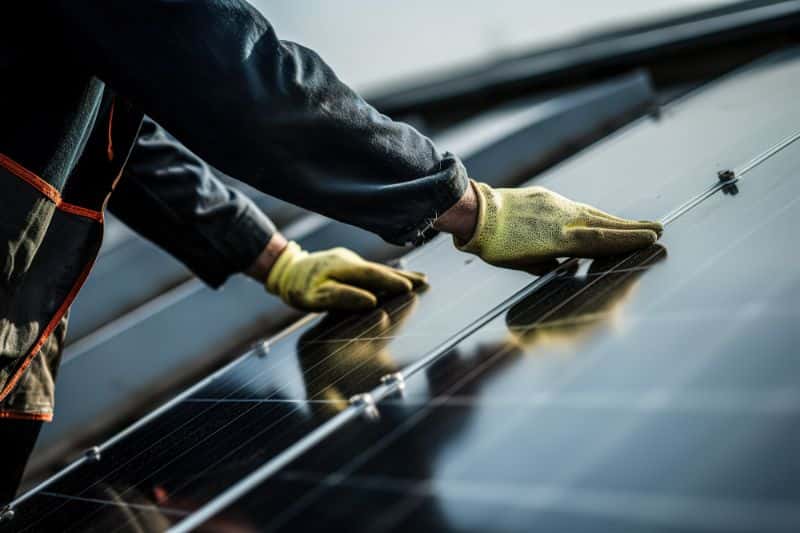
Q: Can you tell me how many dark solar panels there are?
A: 2